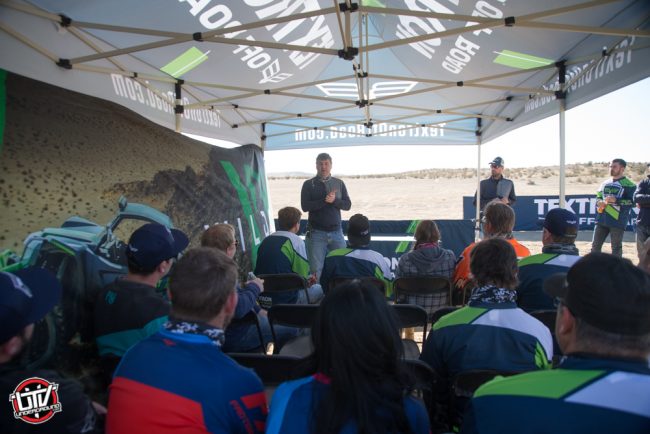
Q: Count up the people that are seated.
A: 12